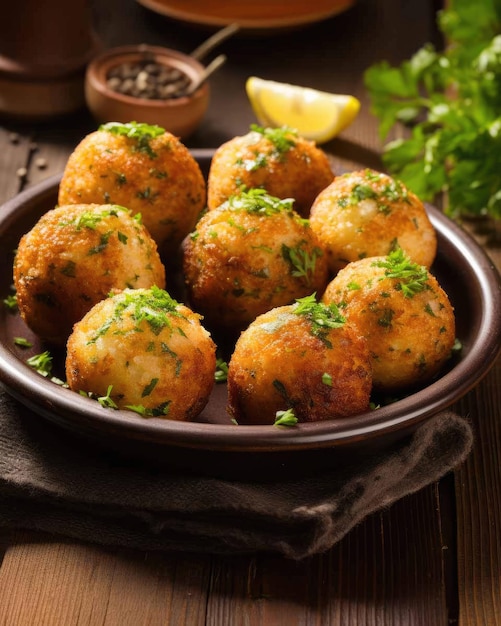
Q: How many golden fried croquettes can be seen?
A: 8